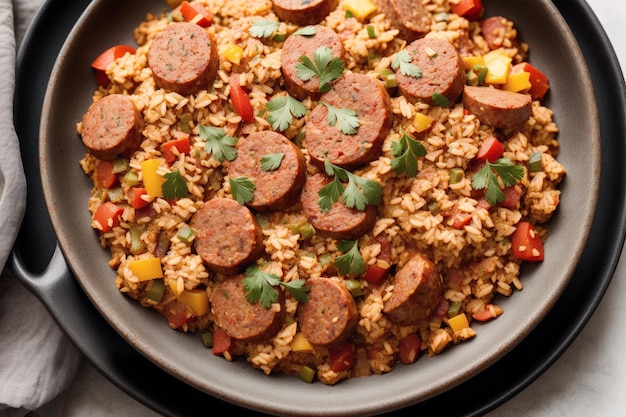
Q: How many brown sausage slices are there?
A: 14